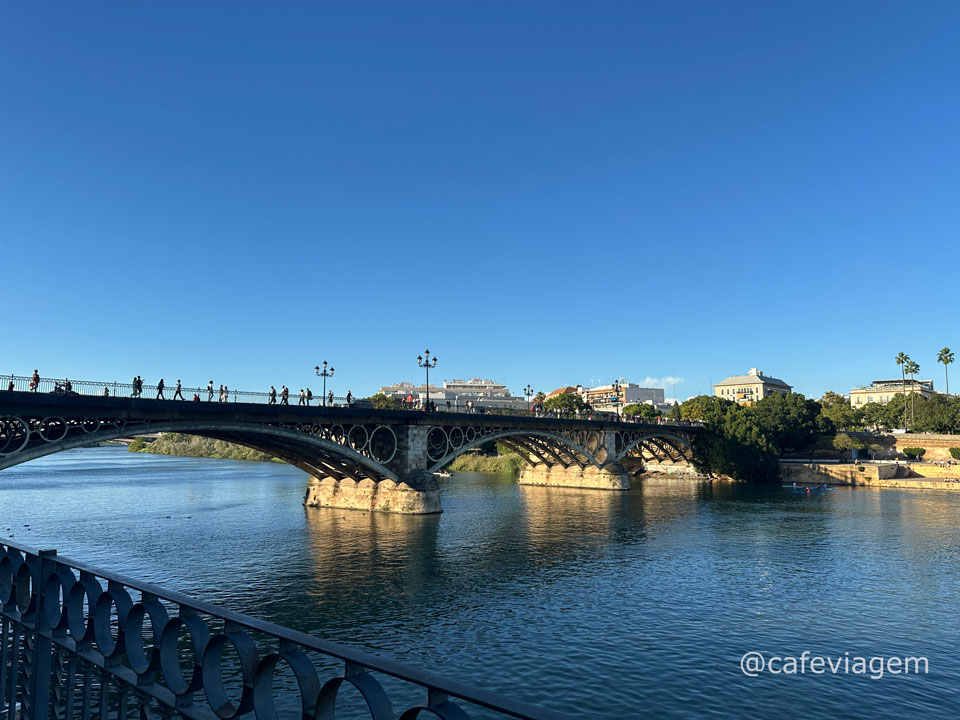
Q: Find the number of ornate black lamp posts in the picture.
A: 4